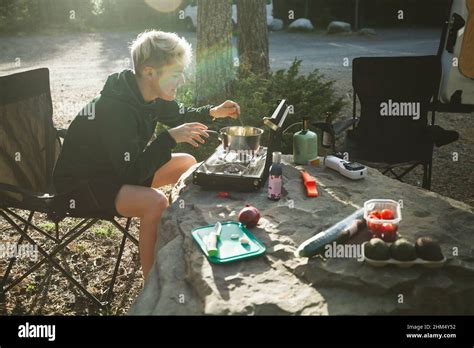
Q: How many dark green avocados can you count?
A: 3